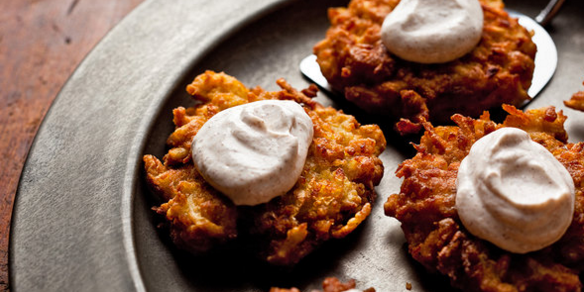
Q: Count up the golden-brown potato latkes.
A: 3